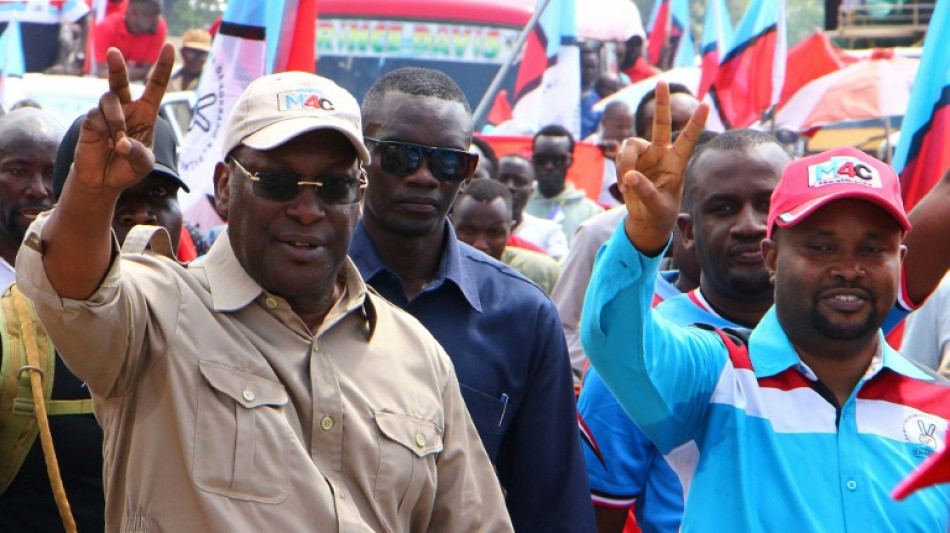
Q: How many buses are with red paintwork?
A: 1